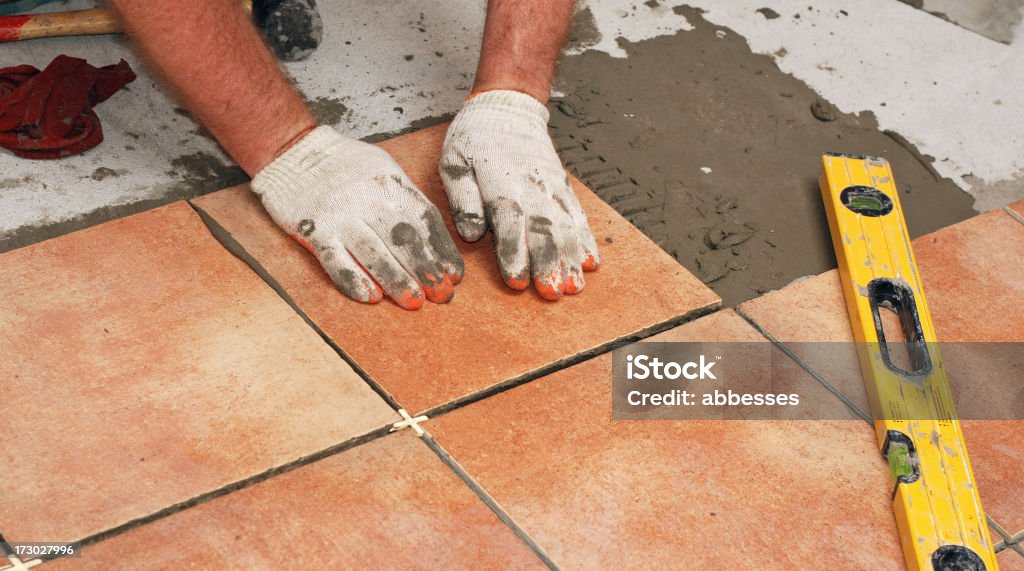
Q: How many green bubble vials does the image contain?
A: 2